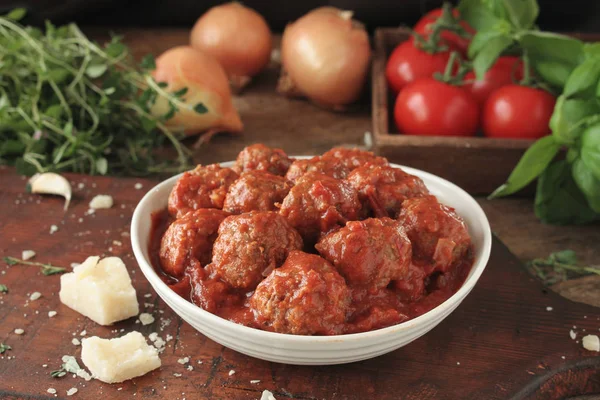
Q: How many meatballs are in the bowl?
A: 12